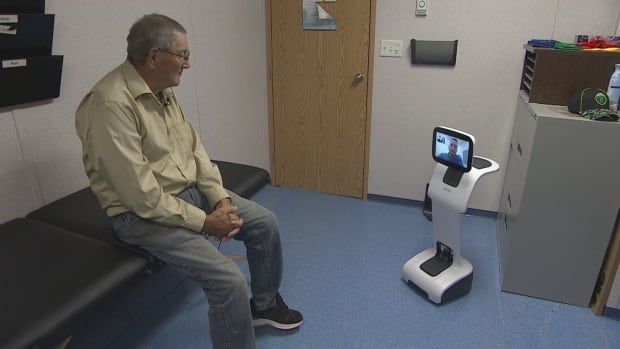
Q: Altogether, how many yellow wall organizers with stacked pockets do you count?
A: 0